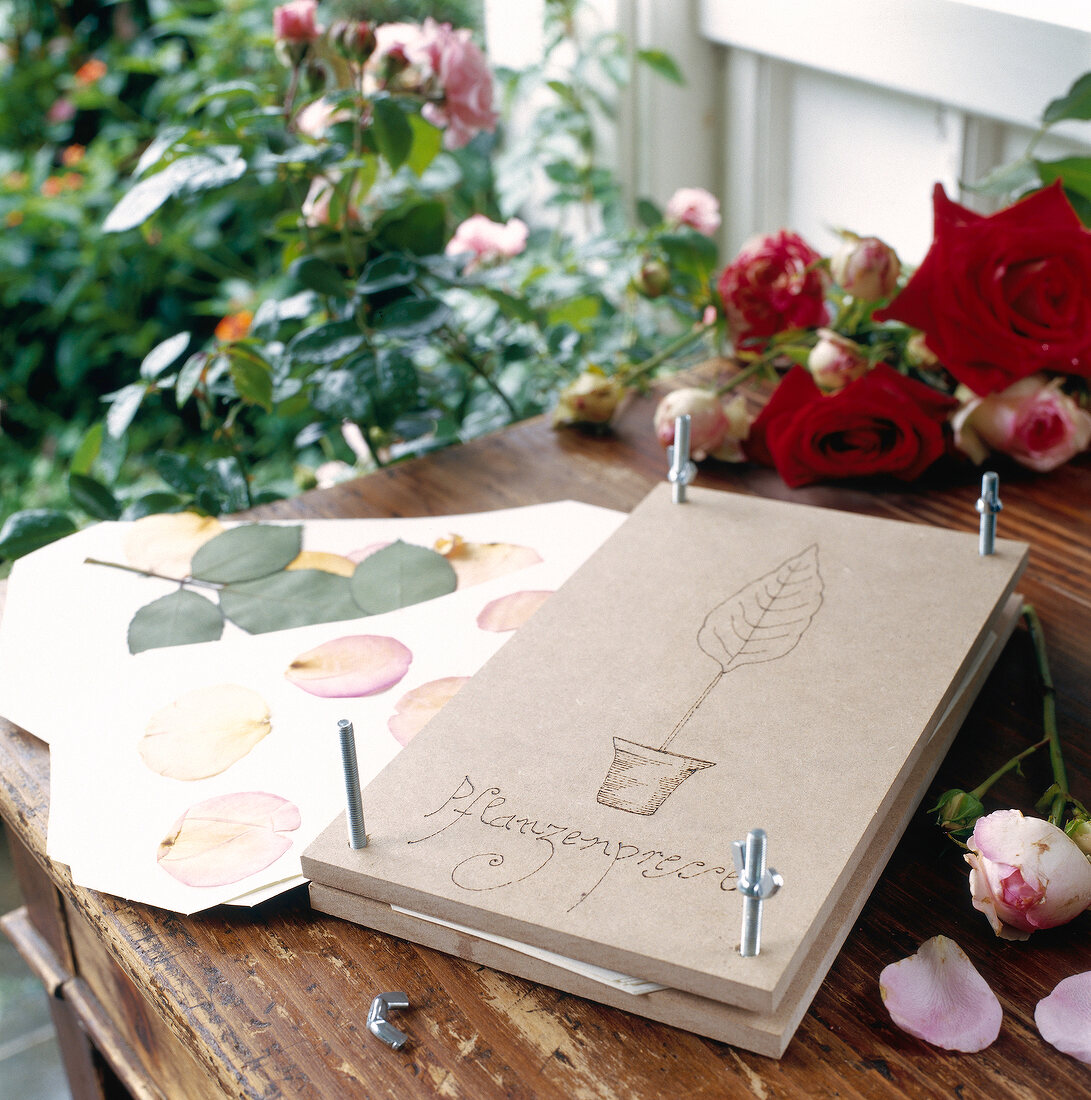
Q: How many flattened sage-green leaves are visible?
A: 4